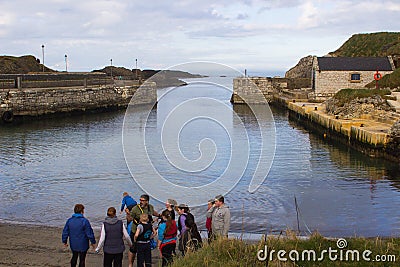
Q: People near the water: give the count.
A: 10